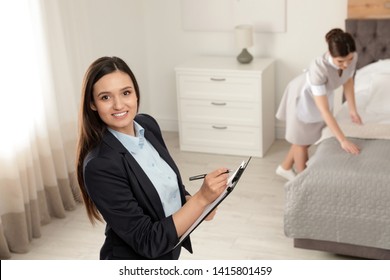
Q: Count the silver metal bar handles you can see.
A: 3